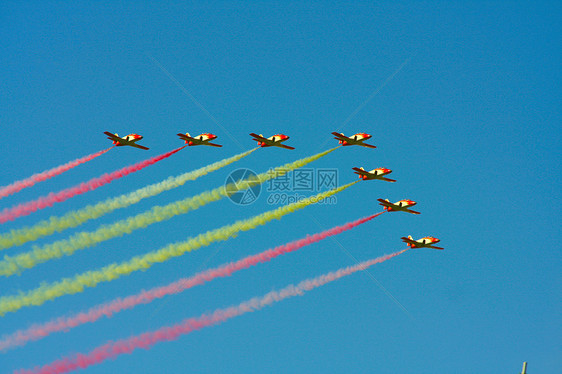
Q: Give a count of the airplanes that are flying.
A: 7